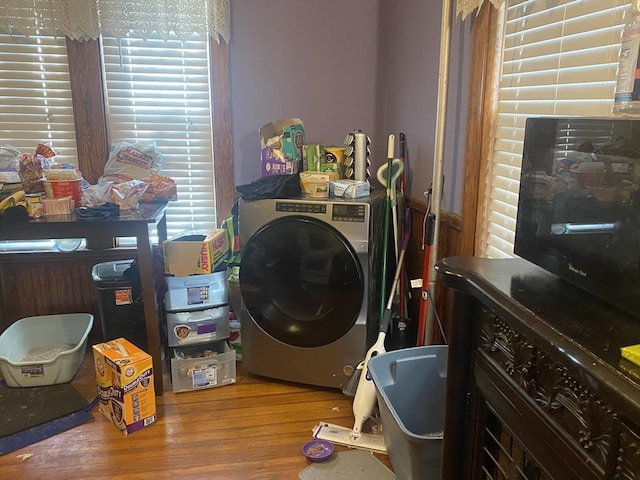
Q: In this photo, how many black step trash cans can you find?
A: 1